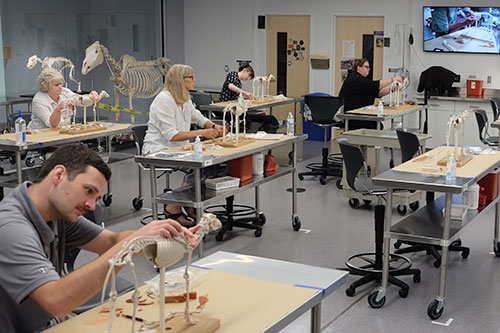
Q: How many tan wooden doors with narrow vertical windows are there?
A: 2